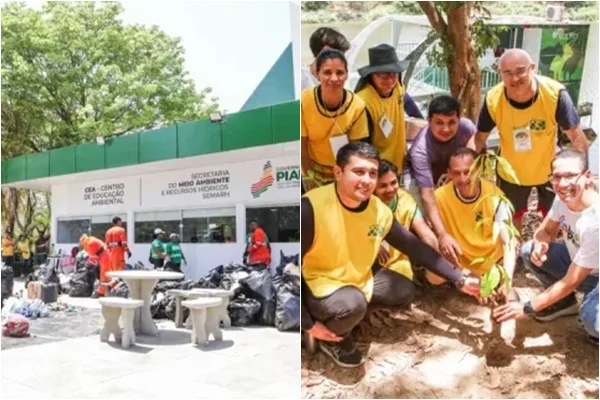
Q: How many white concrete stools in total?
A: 4